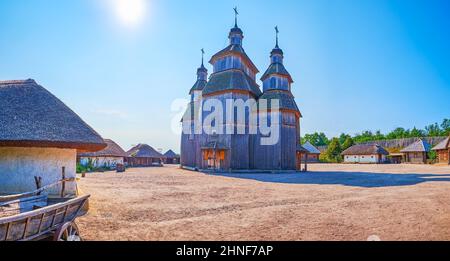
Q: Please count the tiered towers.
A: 3